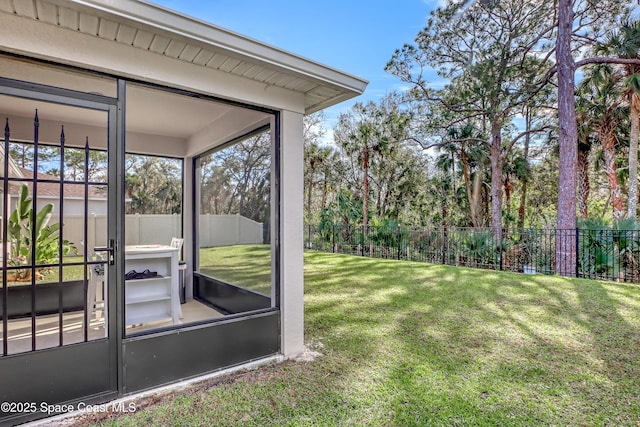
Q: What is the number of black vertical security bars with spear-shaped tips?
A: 4